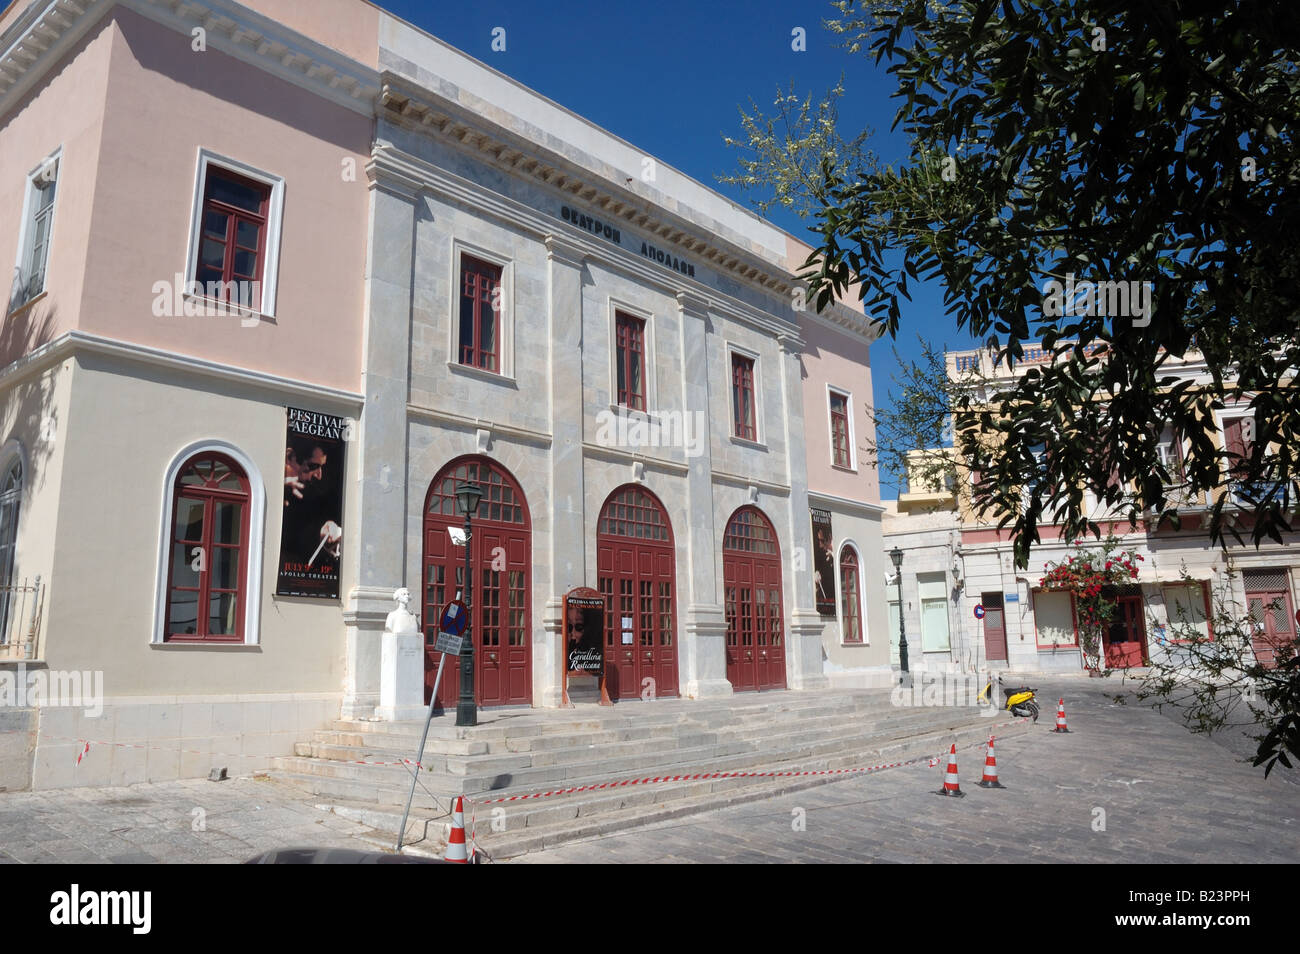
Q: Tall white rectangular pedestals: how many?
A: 1